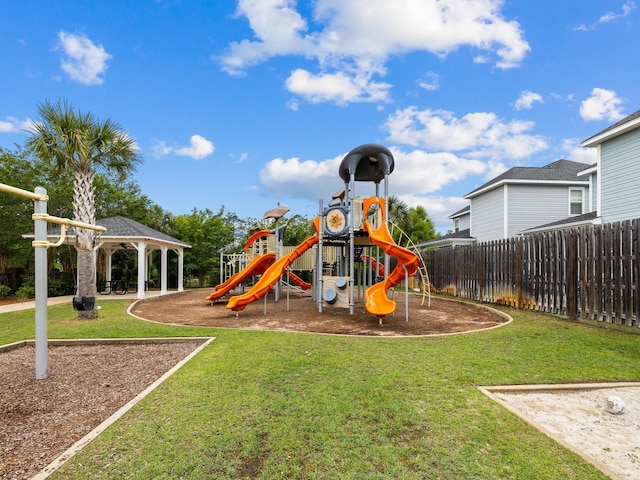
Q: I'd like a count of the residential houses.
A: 2